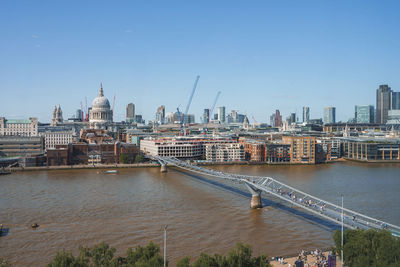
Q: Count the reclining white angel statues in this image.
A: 0